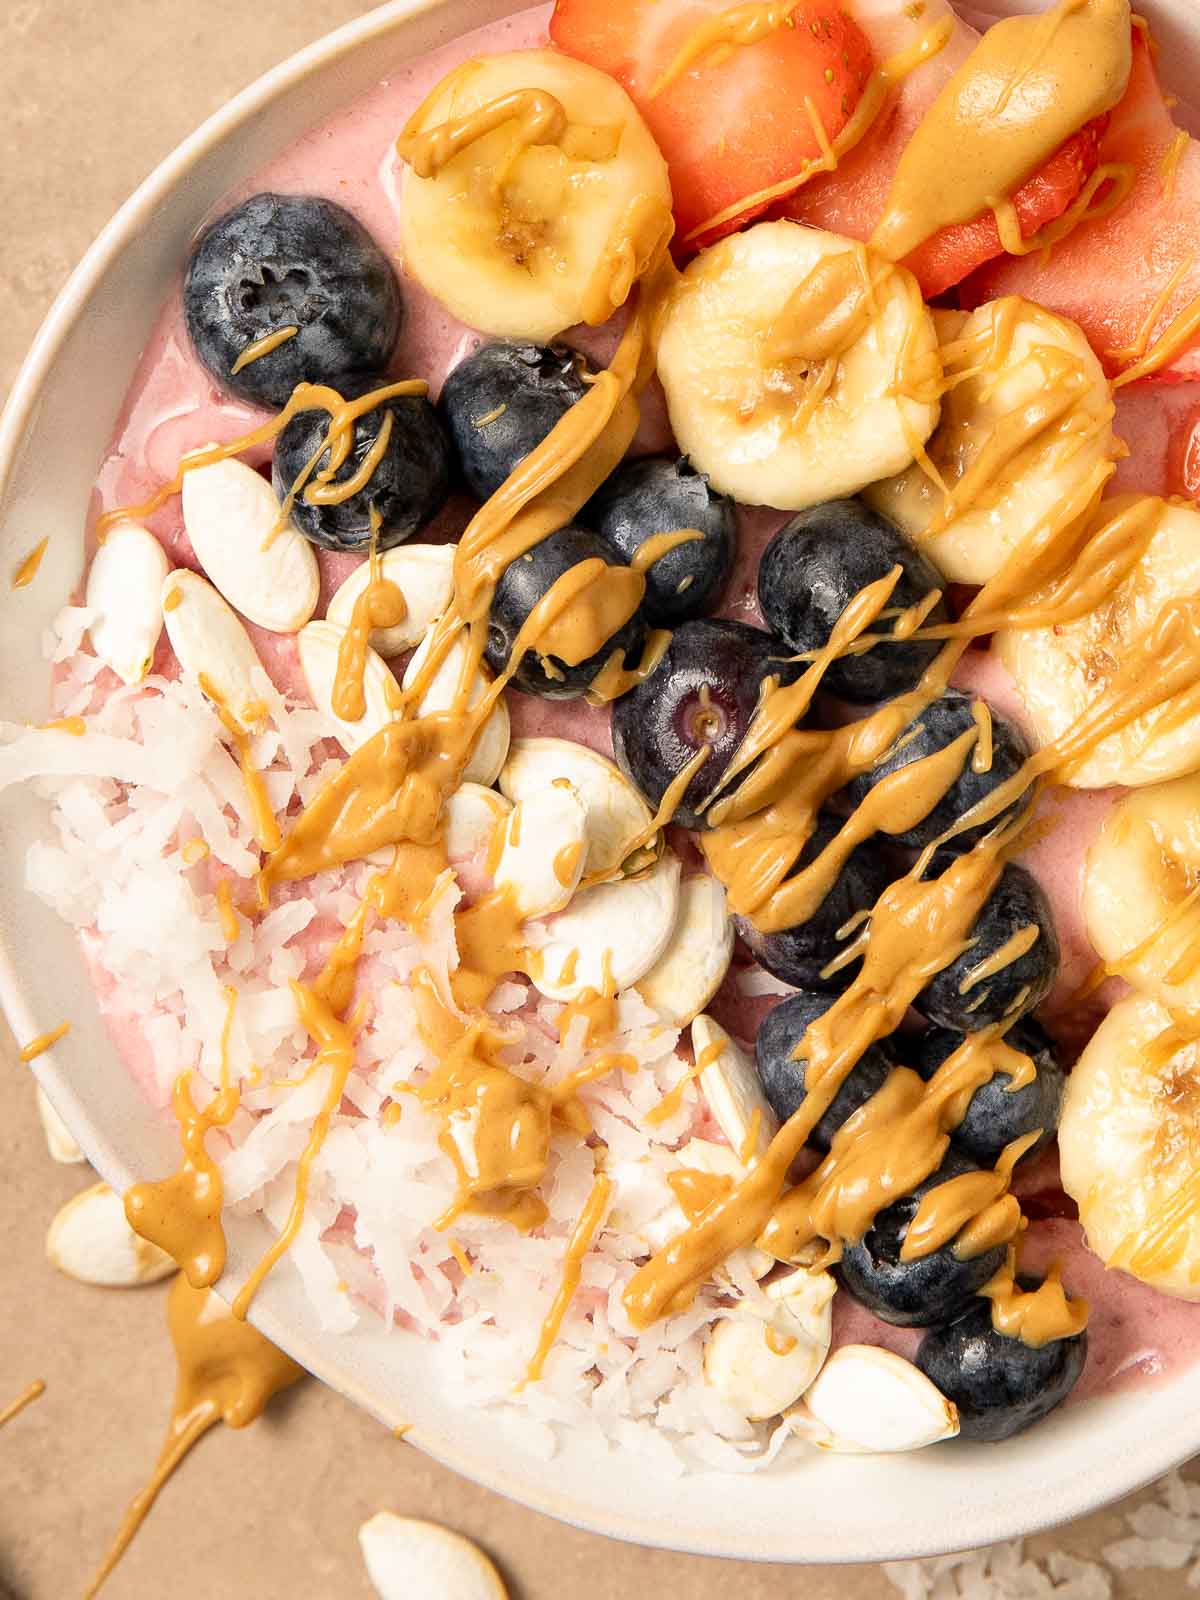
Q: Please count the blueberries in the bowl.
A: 14